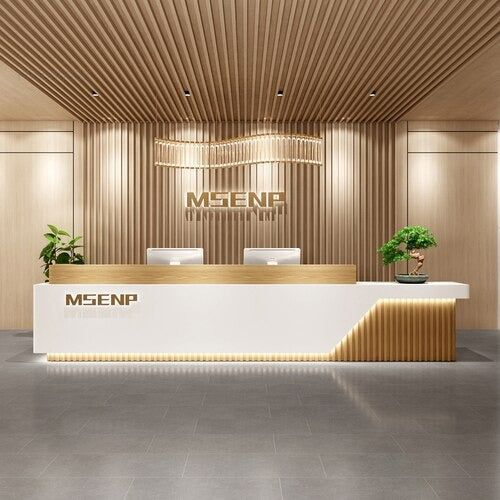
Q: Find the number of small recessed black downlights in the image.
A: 4